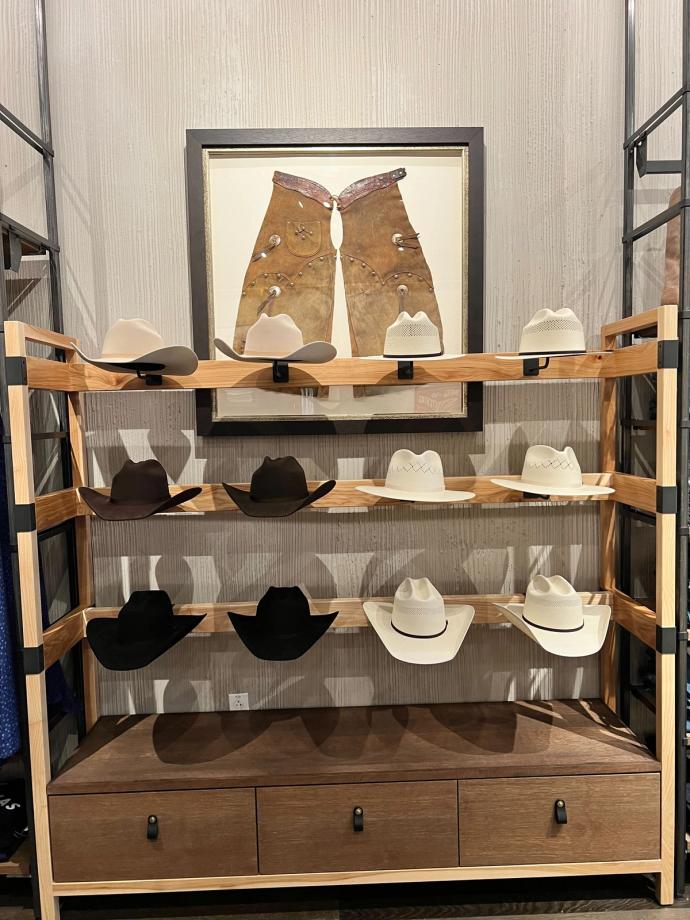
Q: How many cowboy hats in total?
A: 12